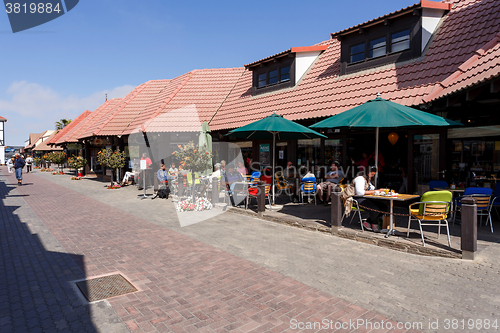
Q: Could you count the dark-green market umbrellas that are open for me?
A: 2